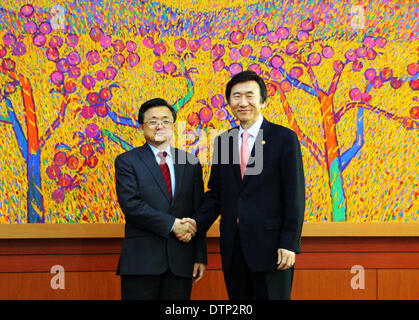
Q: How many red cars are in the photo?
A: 0